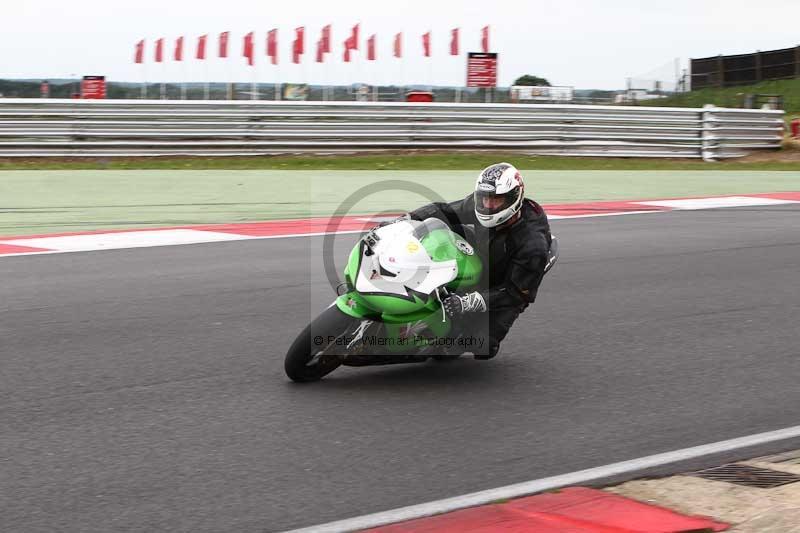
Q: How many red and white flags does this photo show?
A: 15